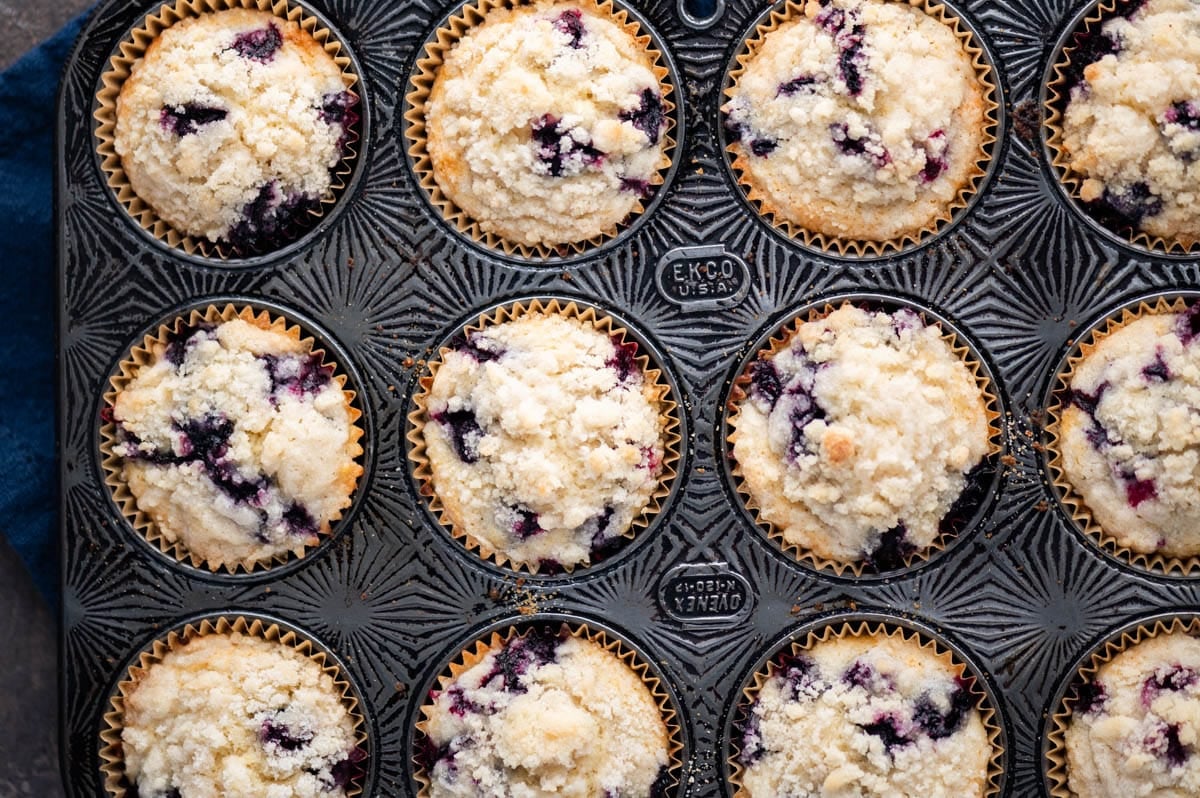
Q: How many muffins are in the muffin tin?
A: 12